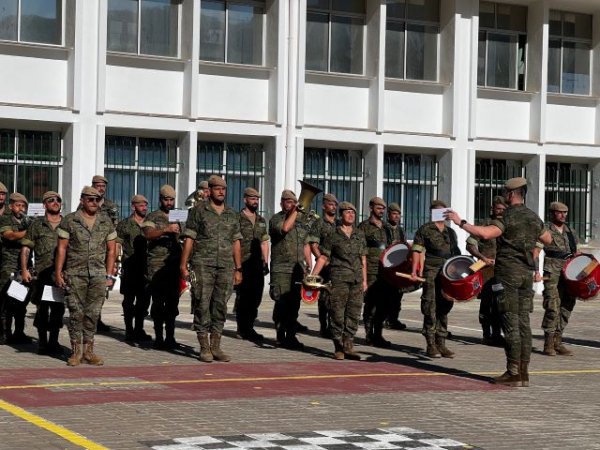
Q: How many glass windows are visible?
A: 14